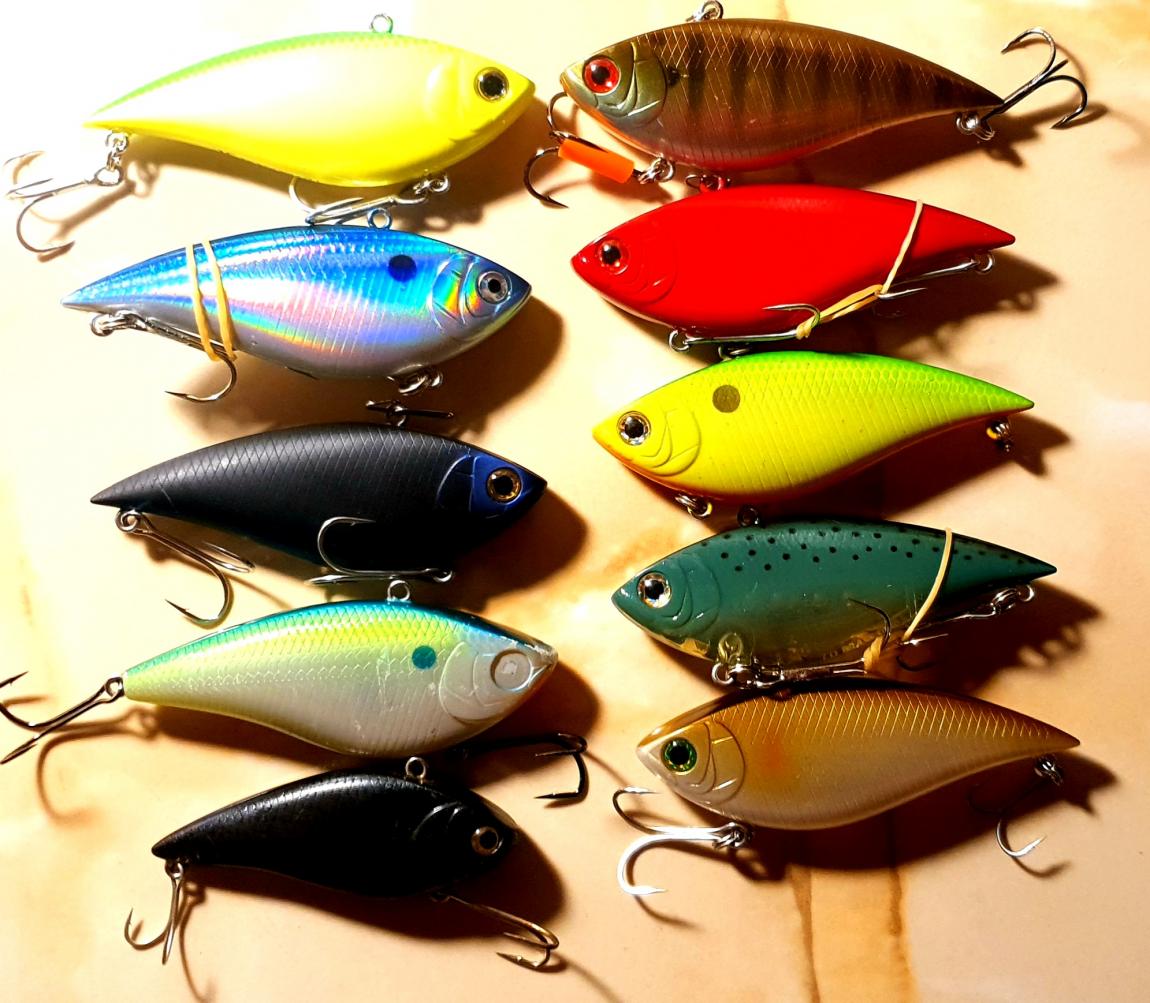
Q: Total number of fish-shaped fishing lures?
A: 10